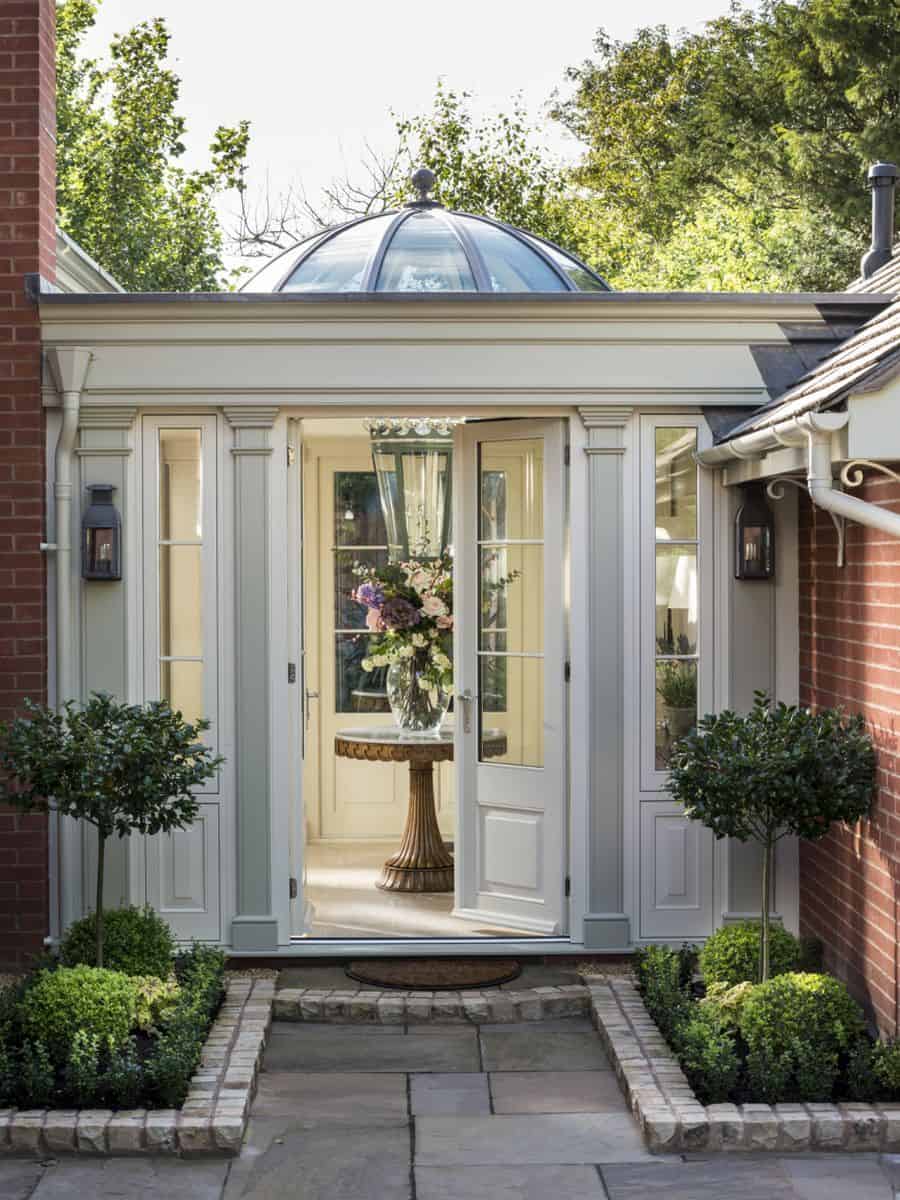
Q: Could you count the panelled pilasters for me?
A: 4